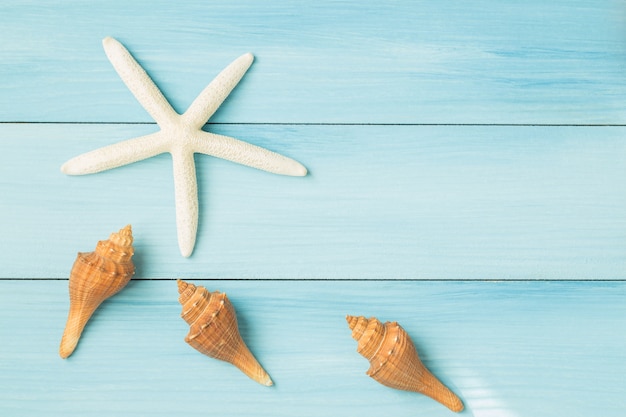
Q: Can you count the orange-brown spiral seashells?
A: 3